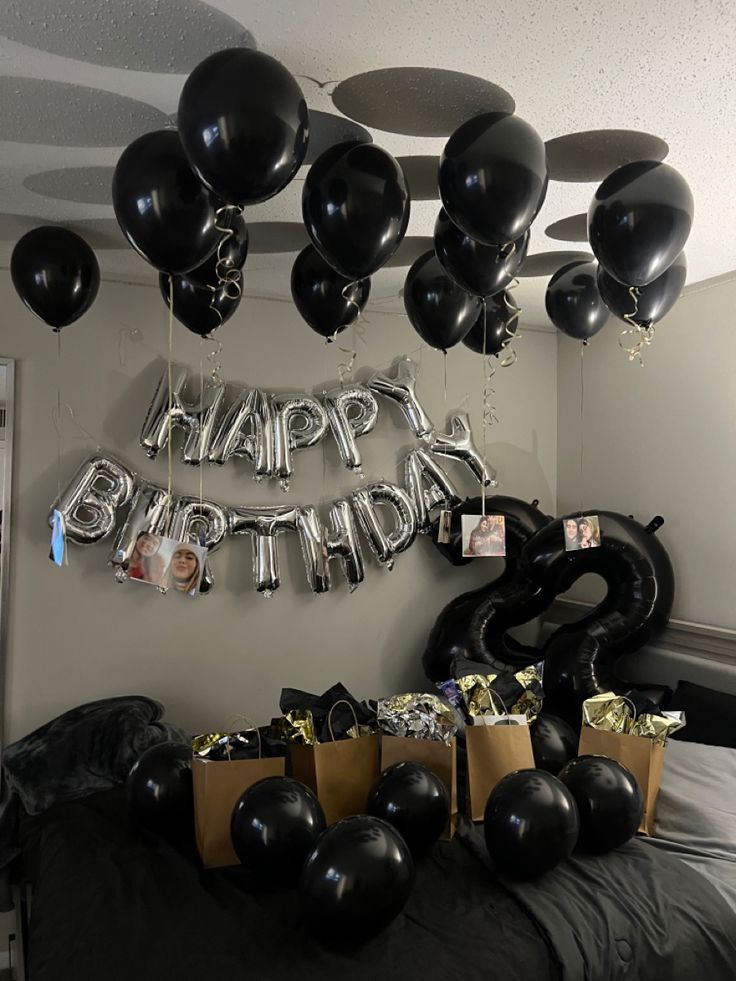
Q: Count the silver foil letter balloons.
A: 13